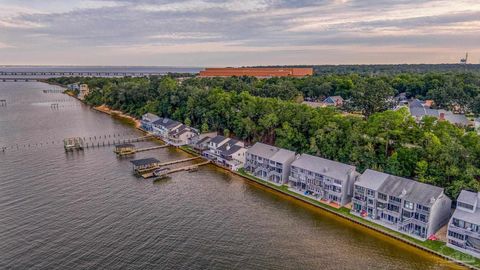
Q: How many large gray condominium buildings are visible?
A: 4